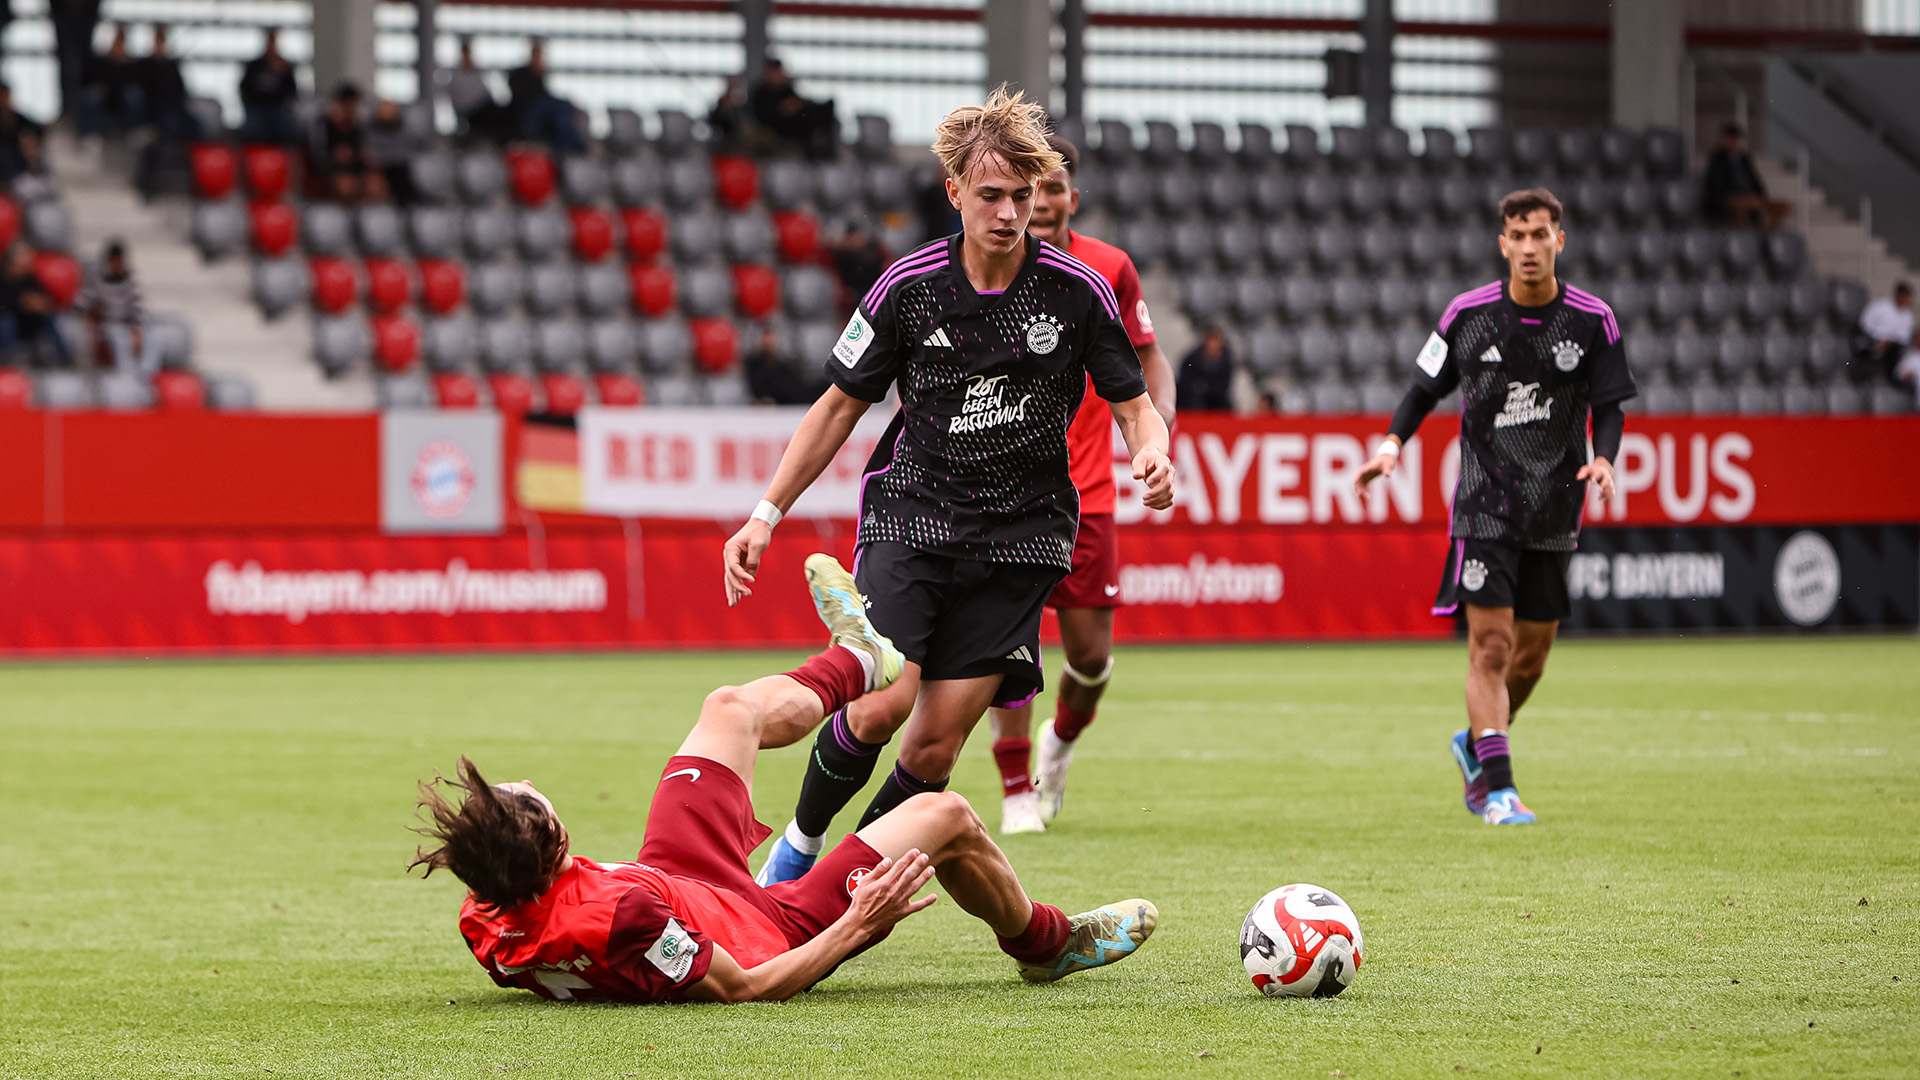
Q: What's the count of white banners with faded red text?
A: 1